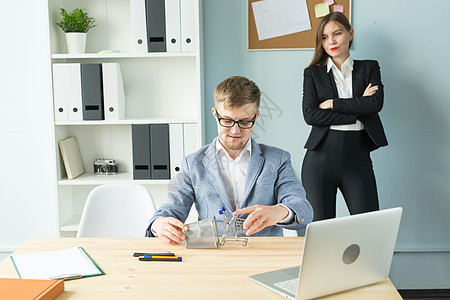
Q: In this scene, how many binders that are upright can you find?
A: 12